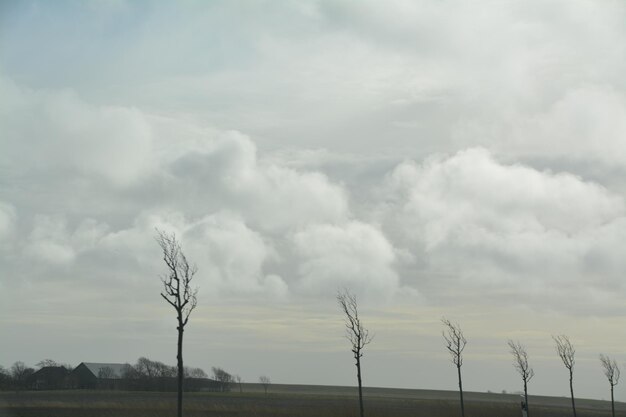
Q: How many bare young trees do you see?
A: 6